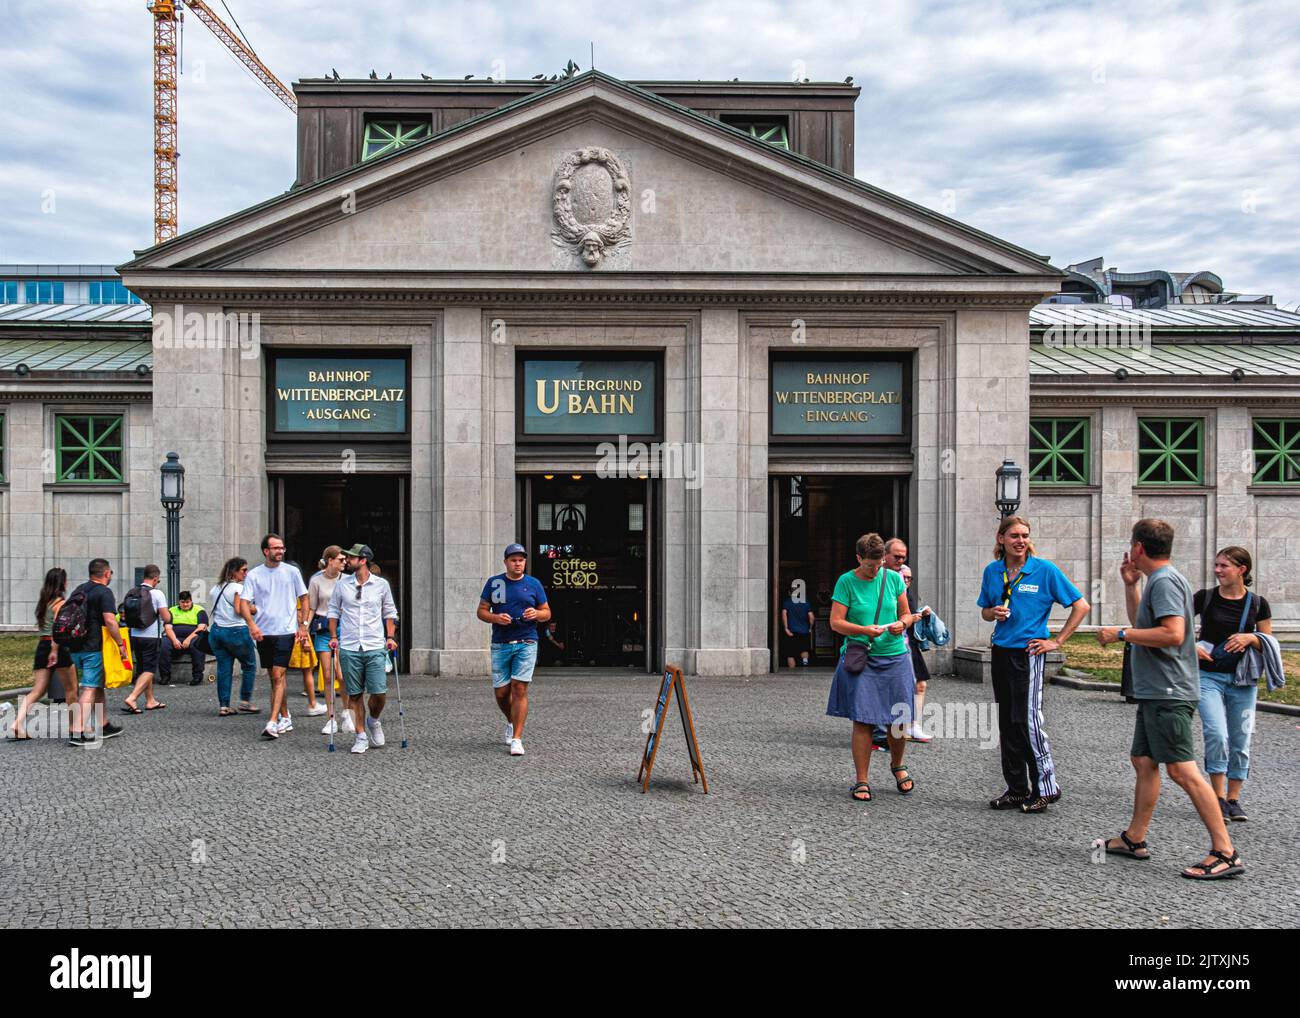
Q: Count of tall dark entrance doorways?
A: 3